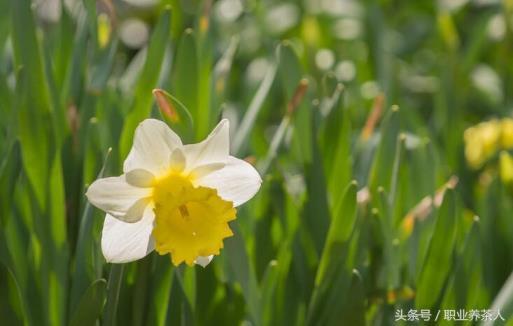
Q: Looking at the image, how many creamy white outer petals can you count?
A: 6